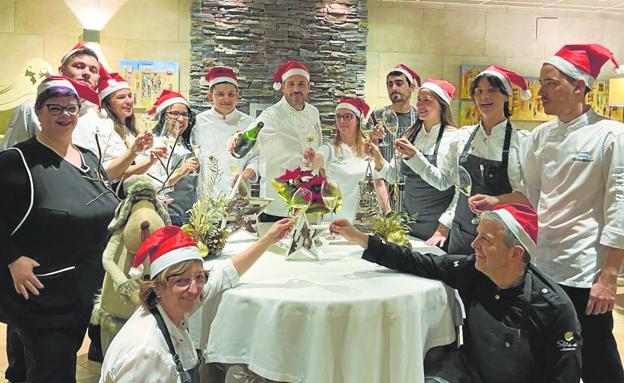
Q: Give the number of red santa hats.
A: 13